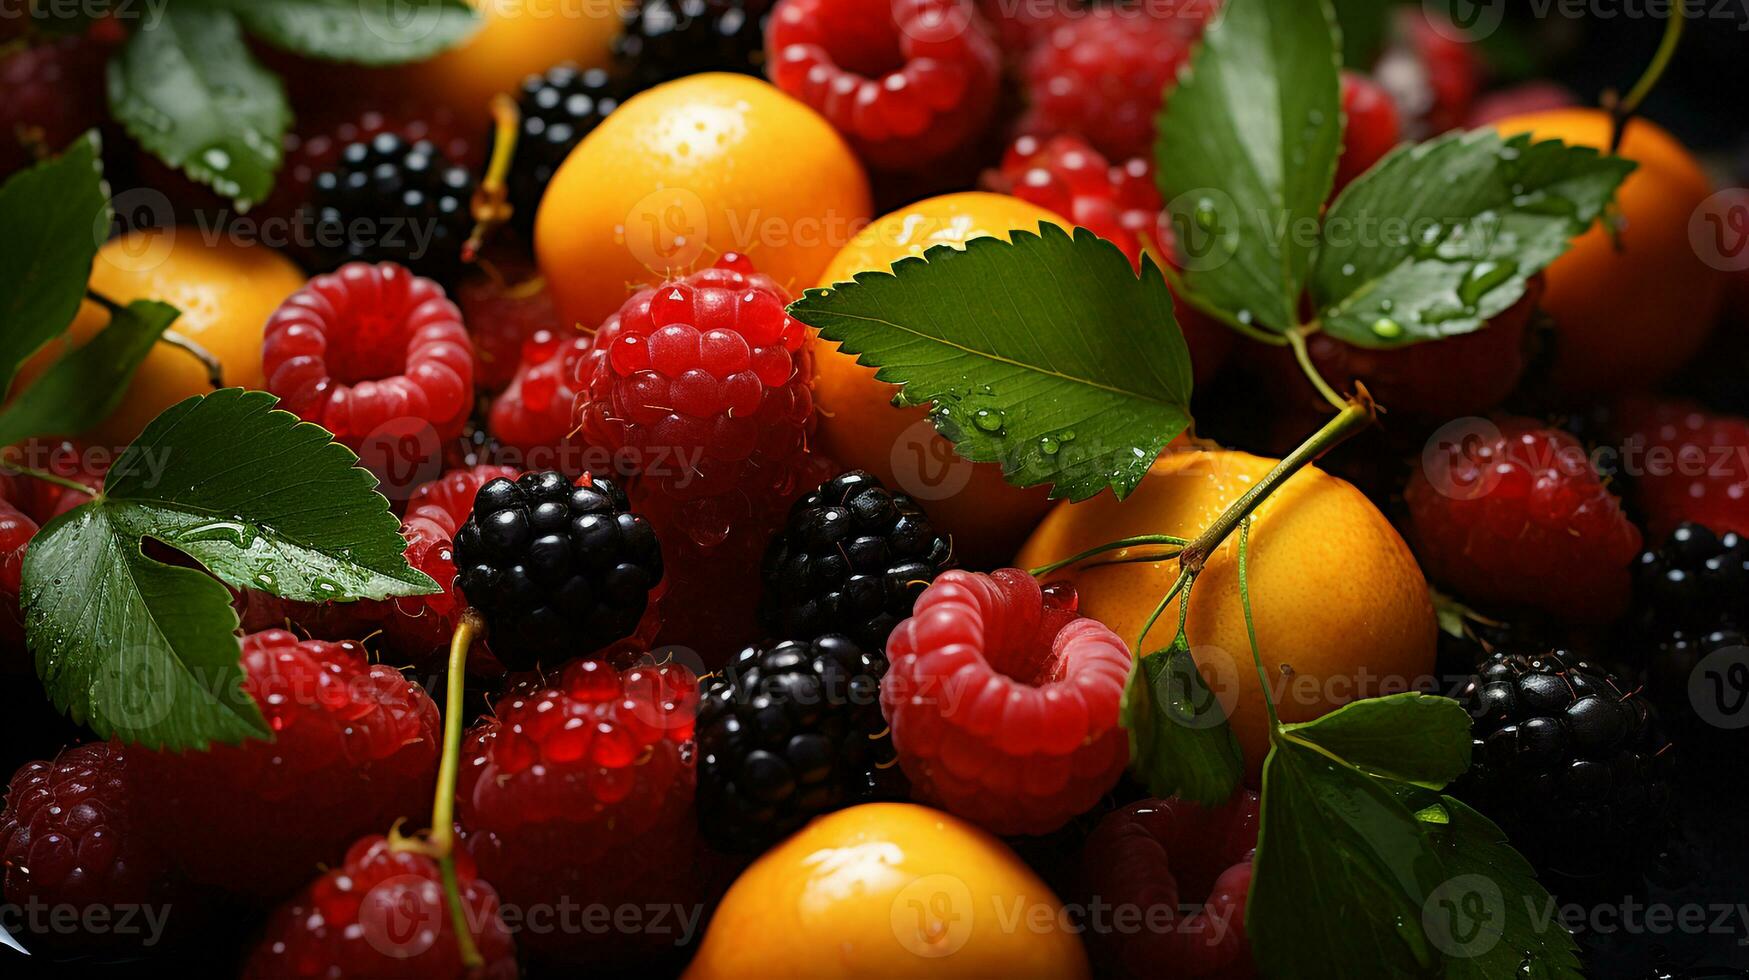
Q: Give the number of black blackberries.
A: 8